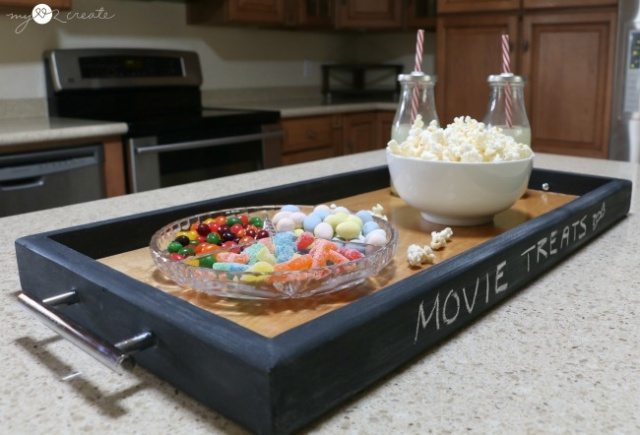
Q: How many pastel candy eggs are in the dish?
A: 15